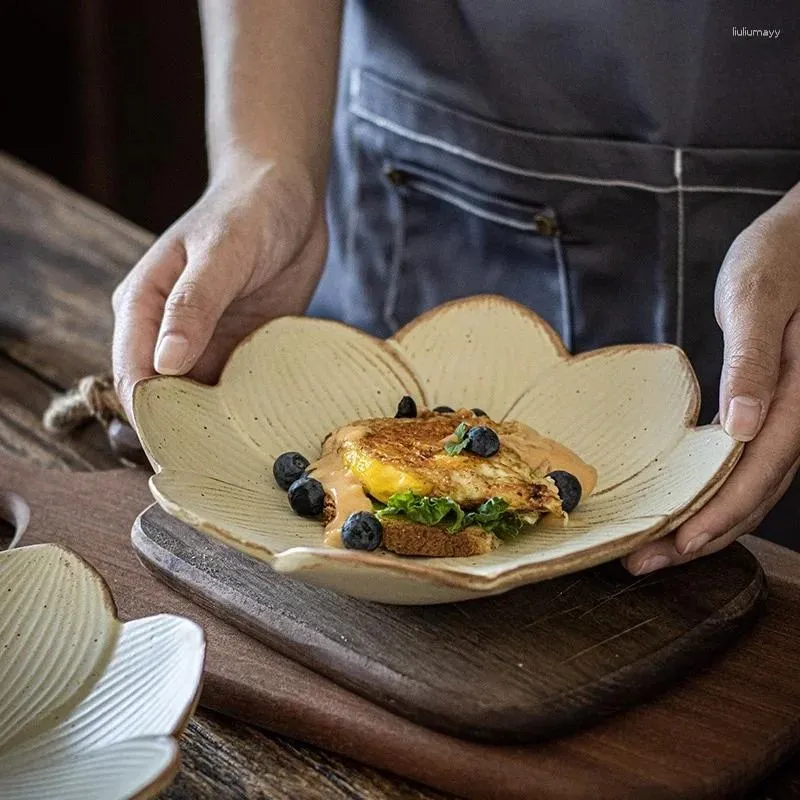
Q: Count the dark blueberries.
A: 8